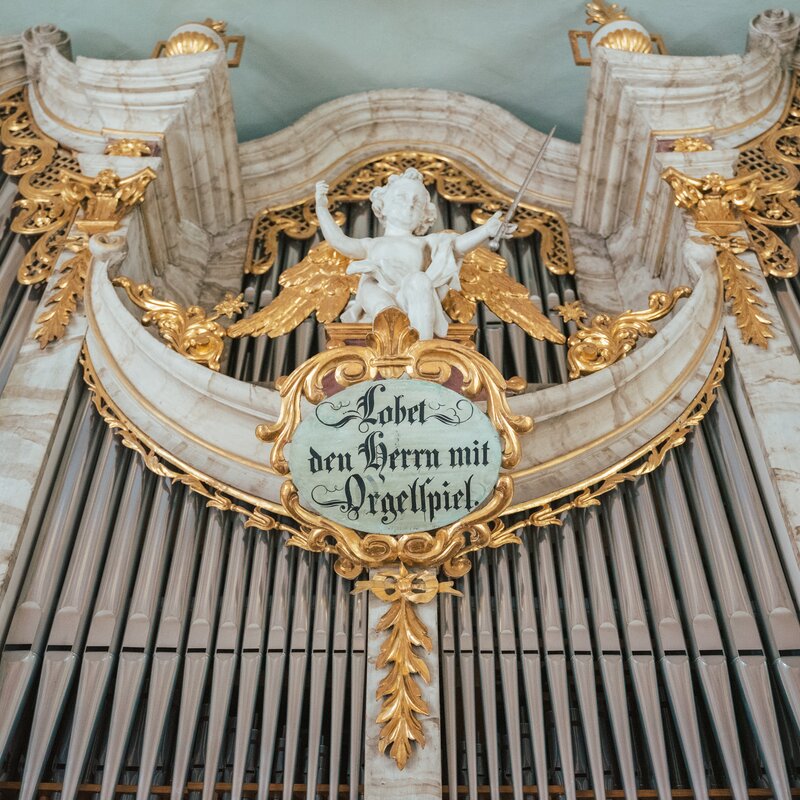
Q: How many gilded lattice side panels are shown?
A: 2